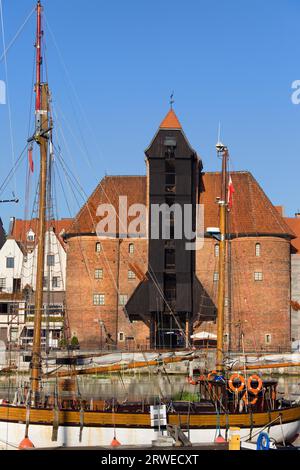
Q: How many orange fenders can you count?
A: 3